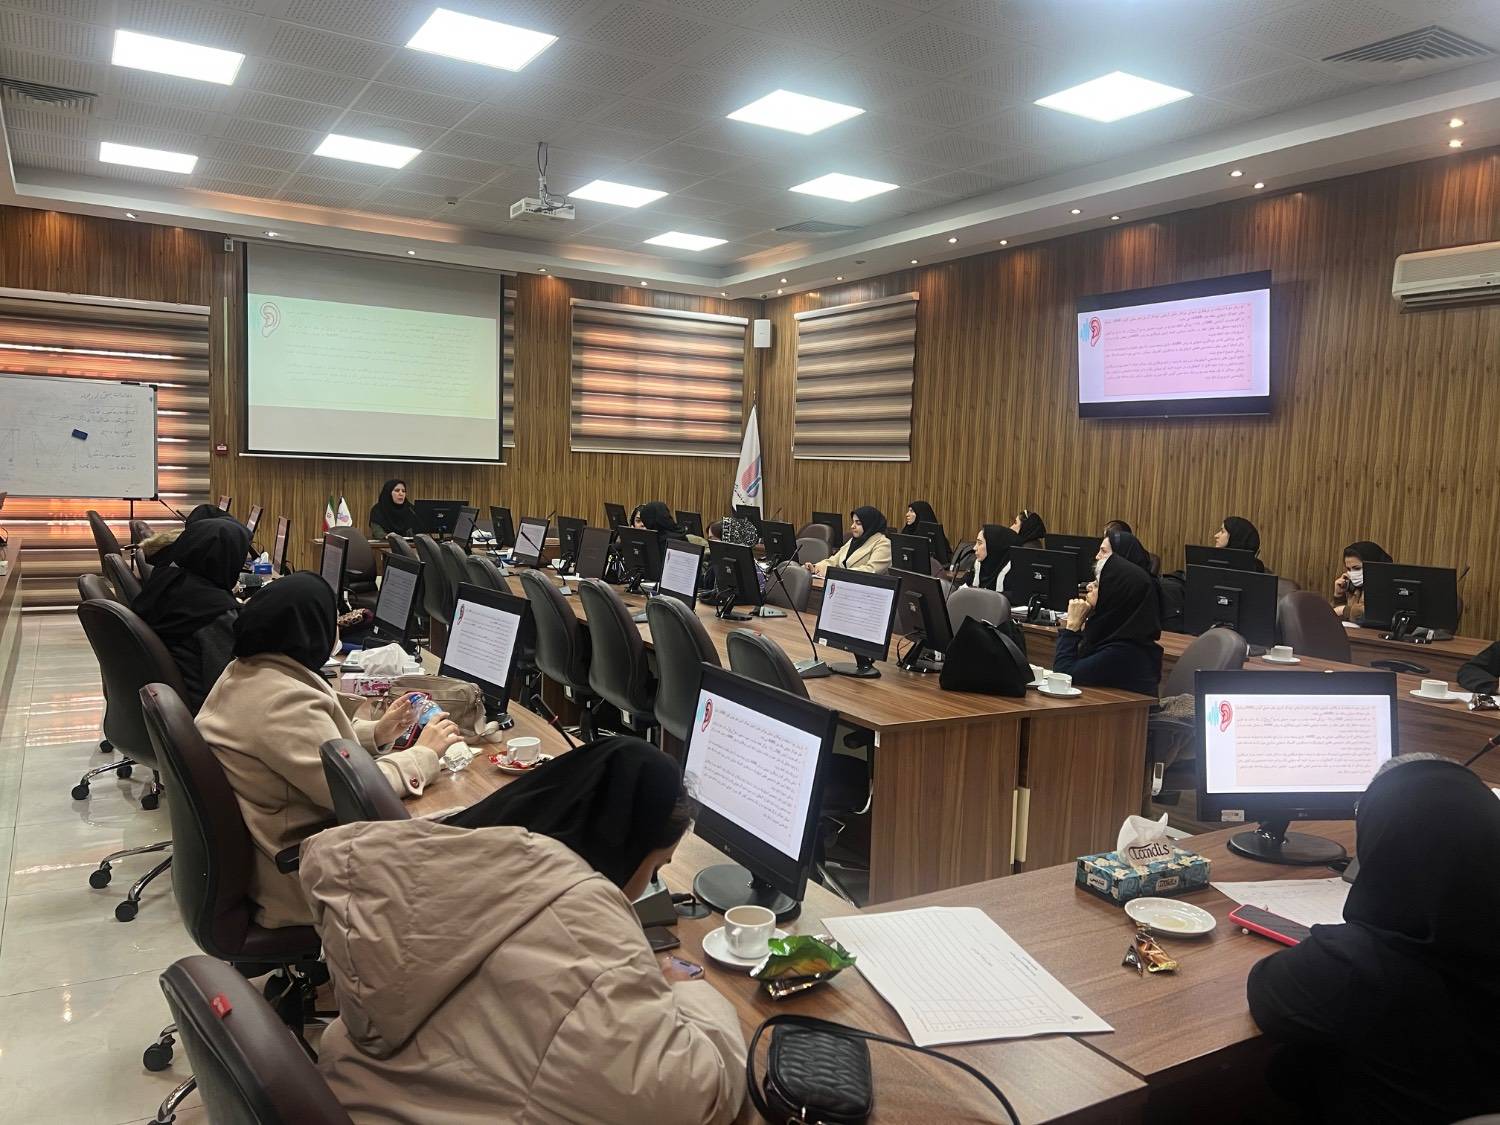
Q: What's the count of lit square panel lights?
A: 9